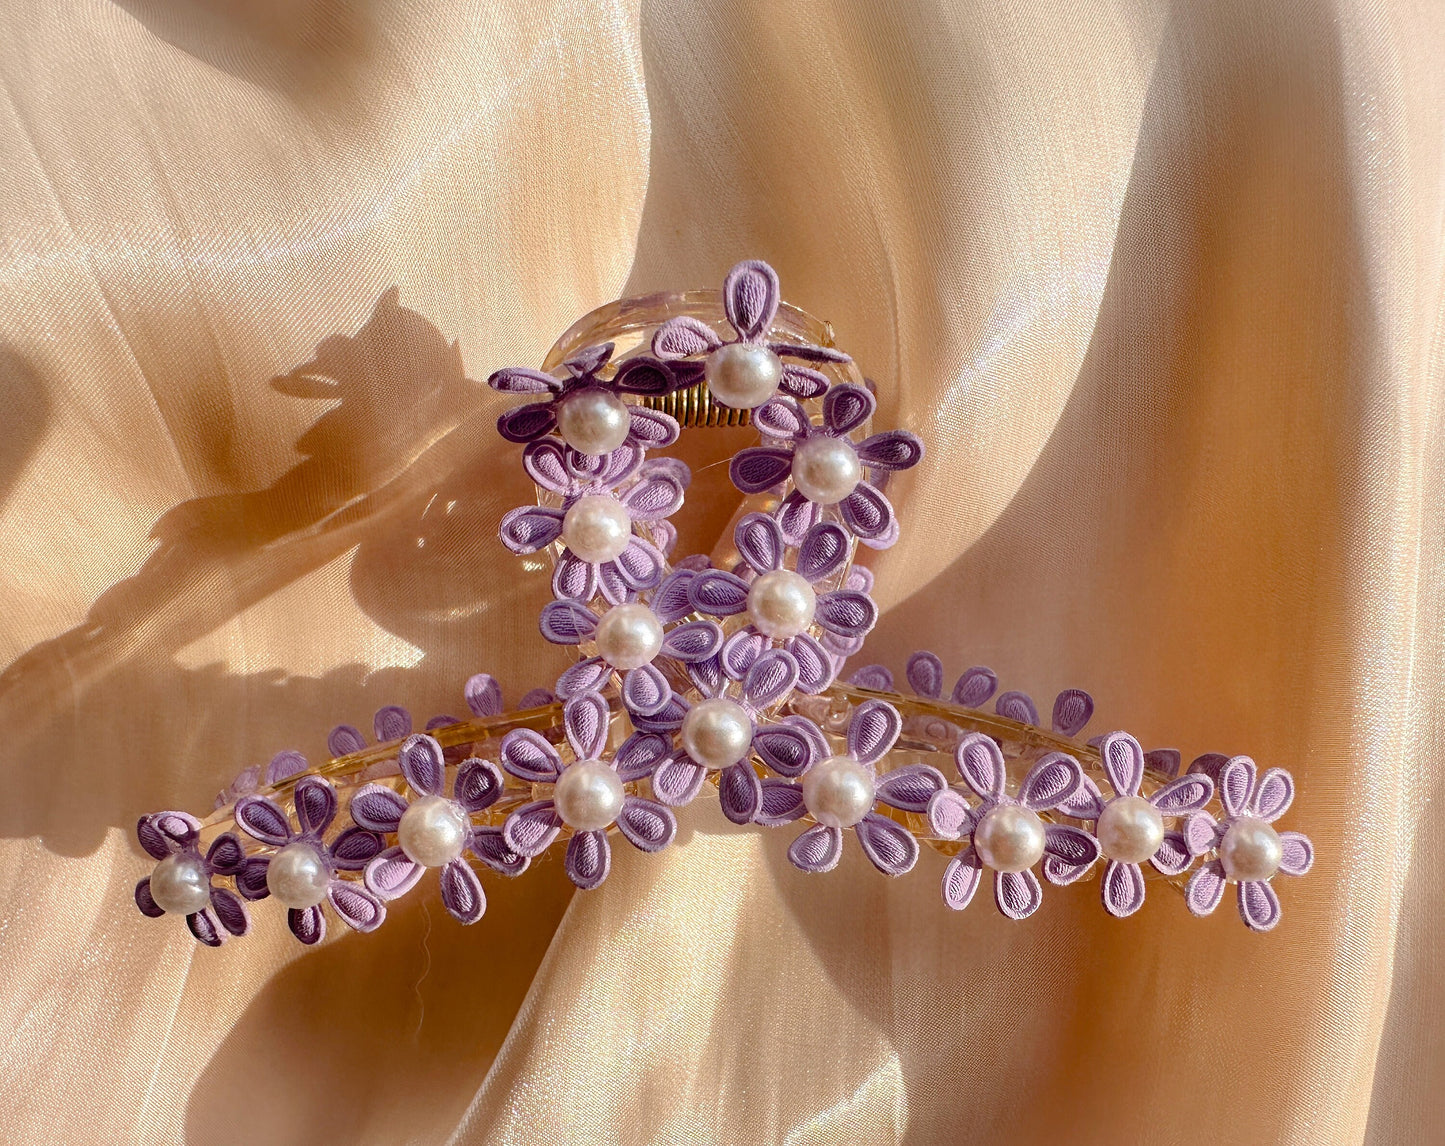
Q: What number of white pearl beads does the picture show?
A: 15